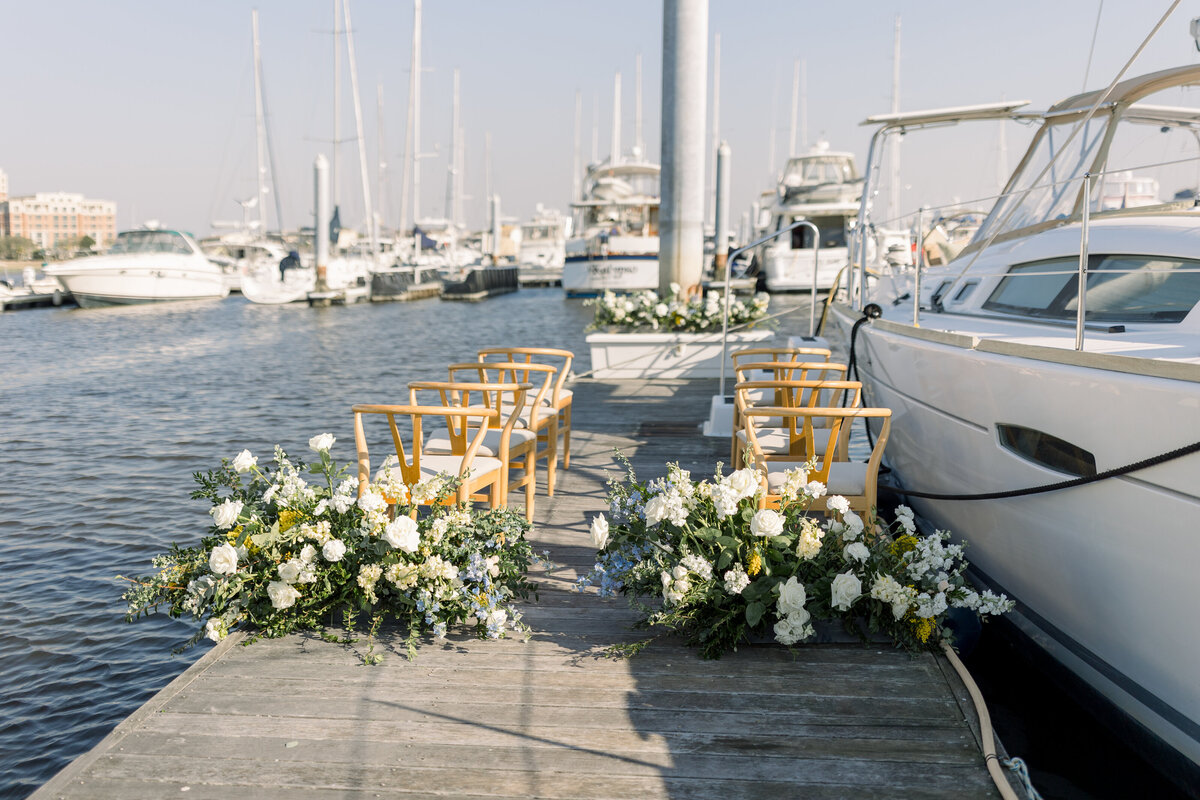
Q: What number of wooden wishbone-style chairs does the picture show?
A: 8